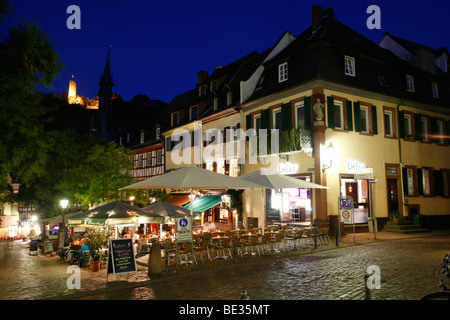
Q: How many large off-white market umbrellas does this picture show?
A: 2